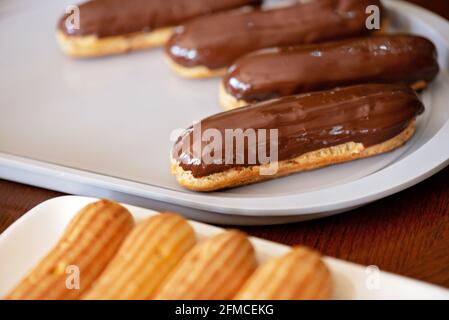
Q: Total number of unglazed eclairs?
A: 4